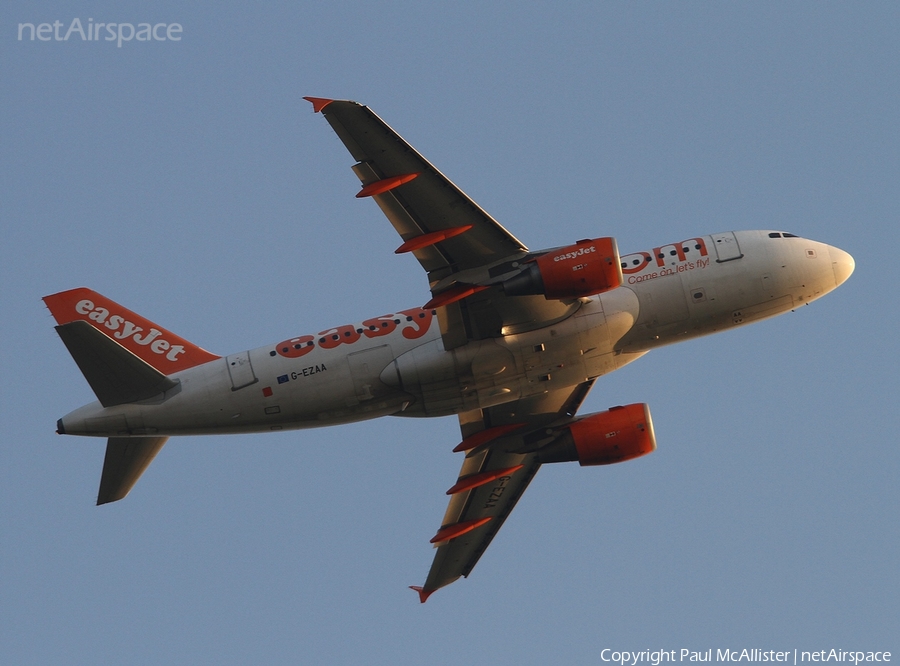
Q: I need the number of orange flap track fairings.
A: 6